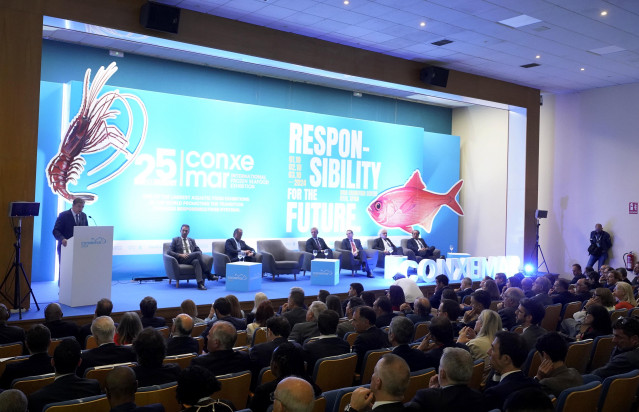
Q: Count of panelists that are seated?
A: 6